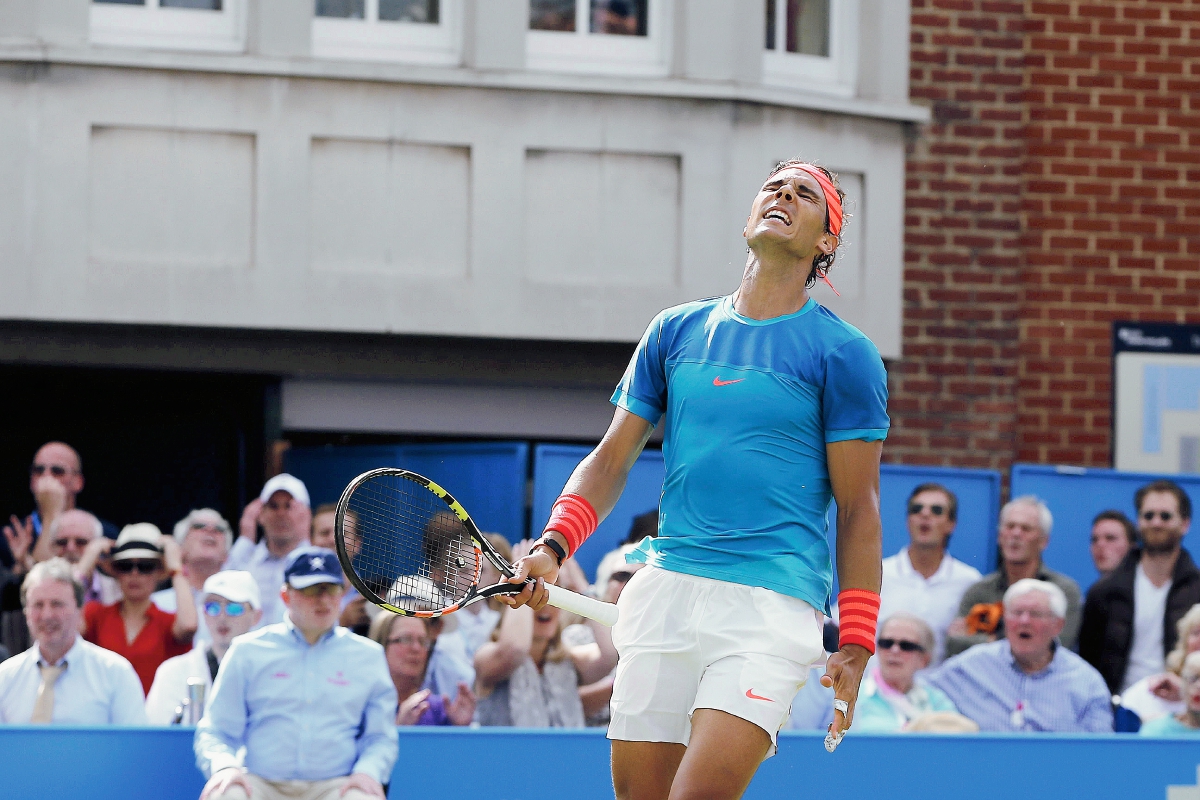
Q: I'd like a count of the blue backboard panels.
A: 4